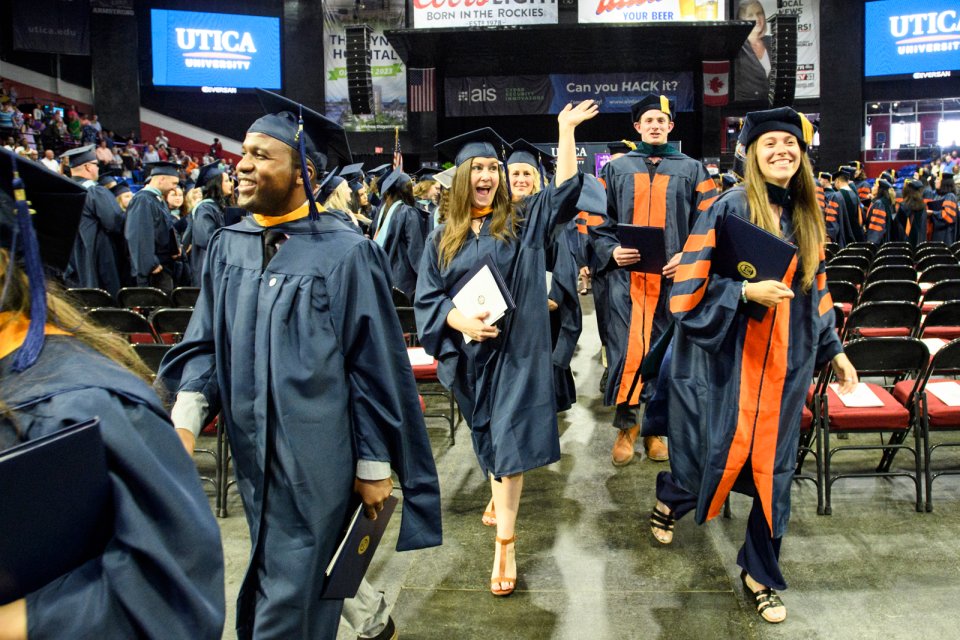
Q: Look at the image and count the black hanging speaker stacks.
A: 2